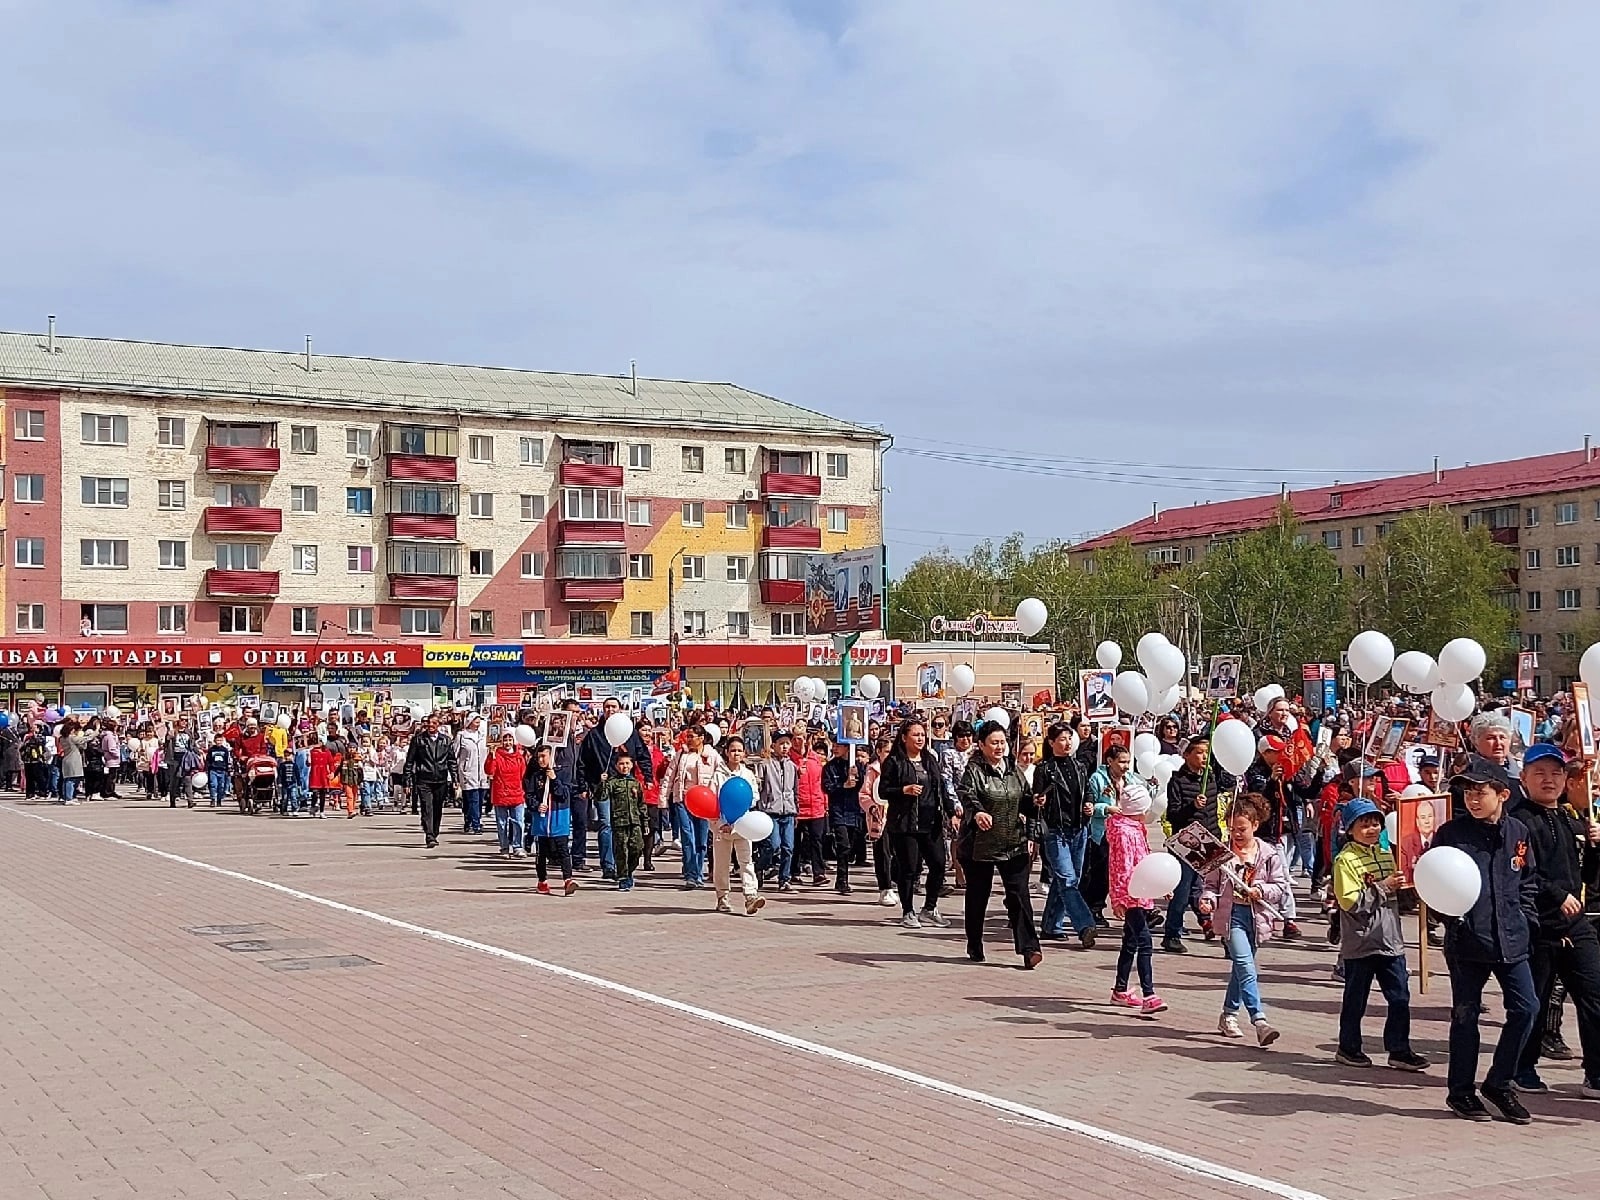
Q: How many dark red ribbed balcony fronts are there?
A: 12